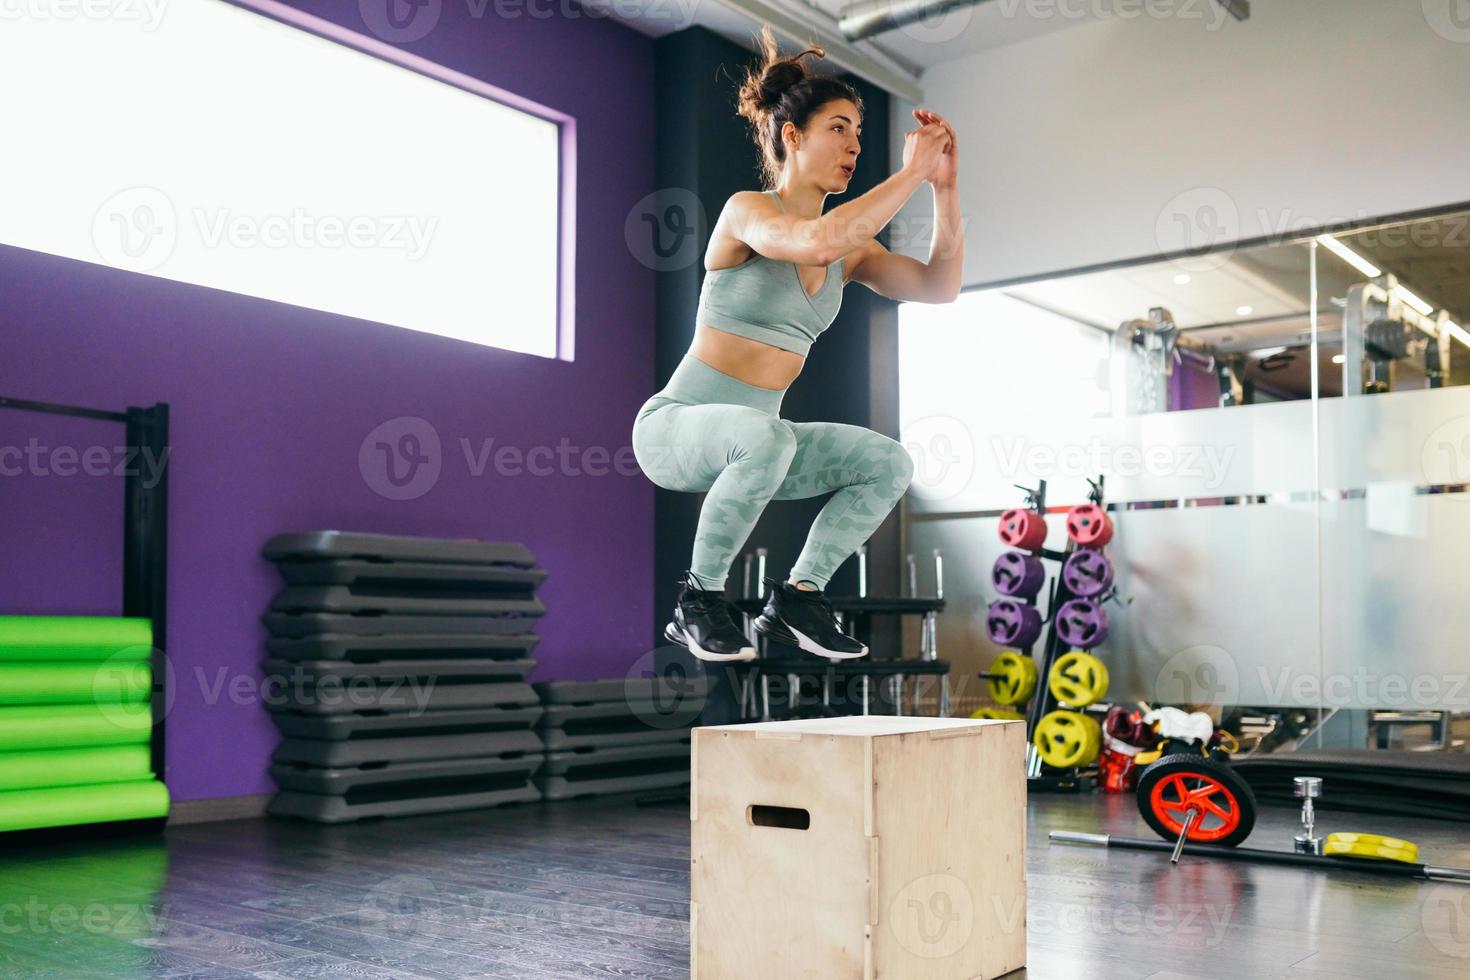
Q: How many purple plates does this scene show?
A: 4